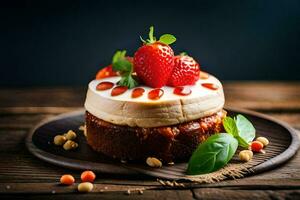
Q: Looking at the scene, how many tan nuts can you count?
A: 7